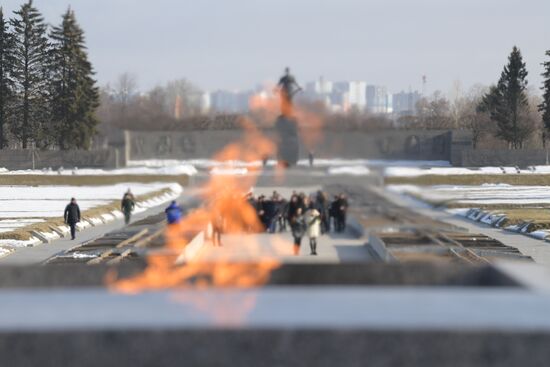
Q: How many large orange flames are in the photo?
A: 1